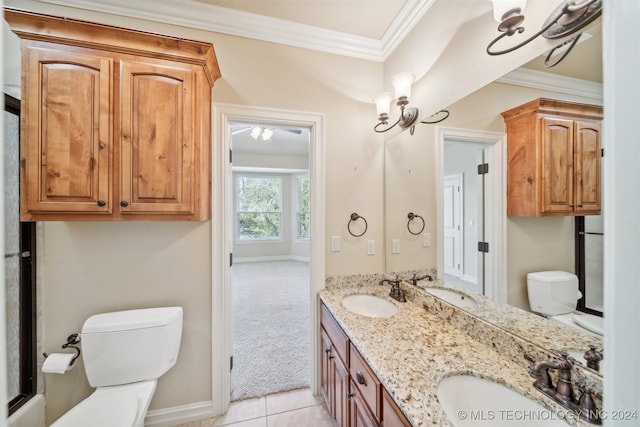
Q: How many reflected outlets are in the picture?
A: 2